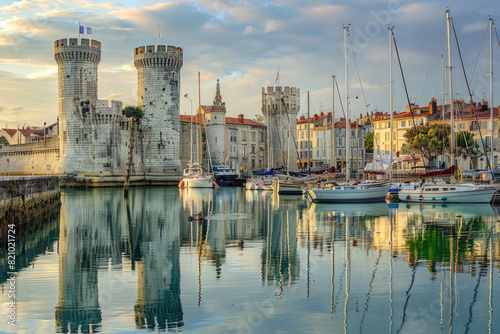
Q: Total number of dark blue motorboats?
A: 1